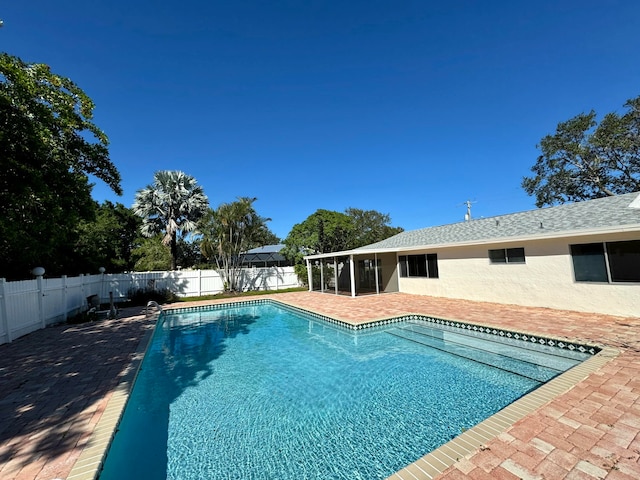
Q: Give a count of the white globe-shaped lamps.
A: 2